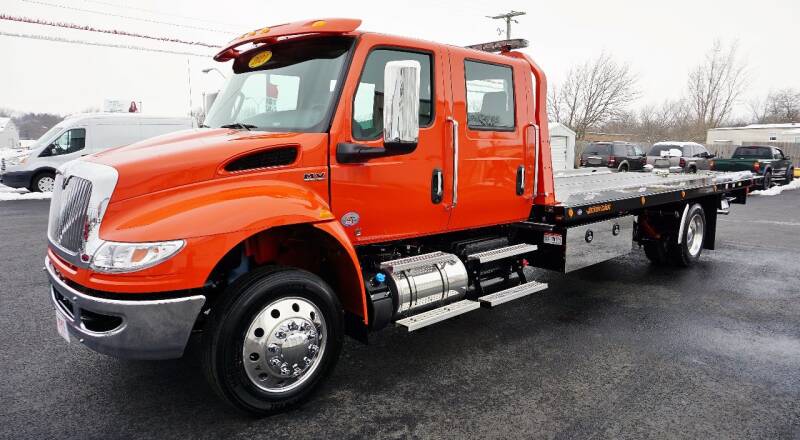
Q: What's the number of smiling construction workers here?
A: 0